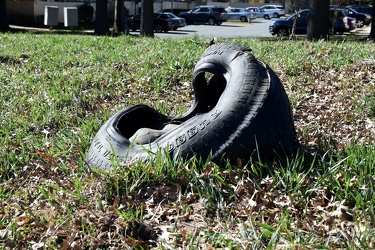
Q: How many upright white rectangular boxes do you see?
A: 2